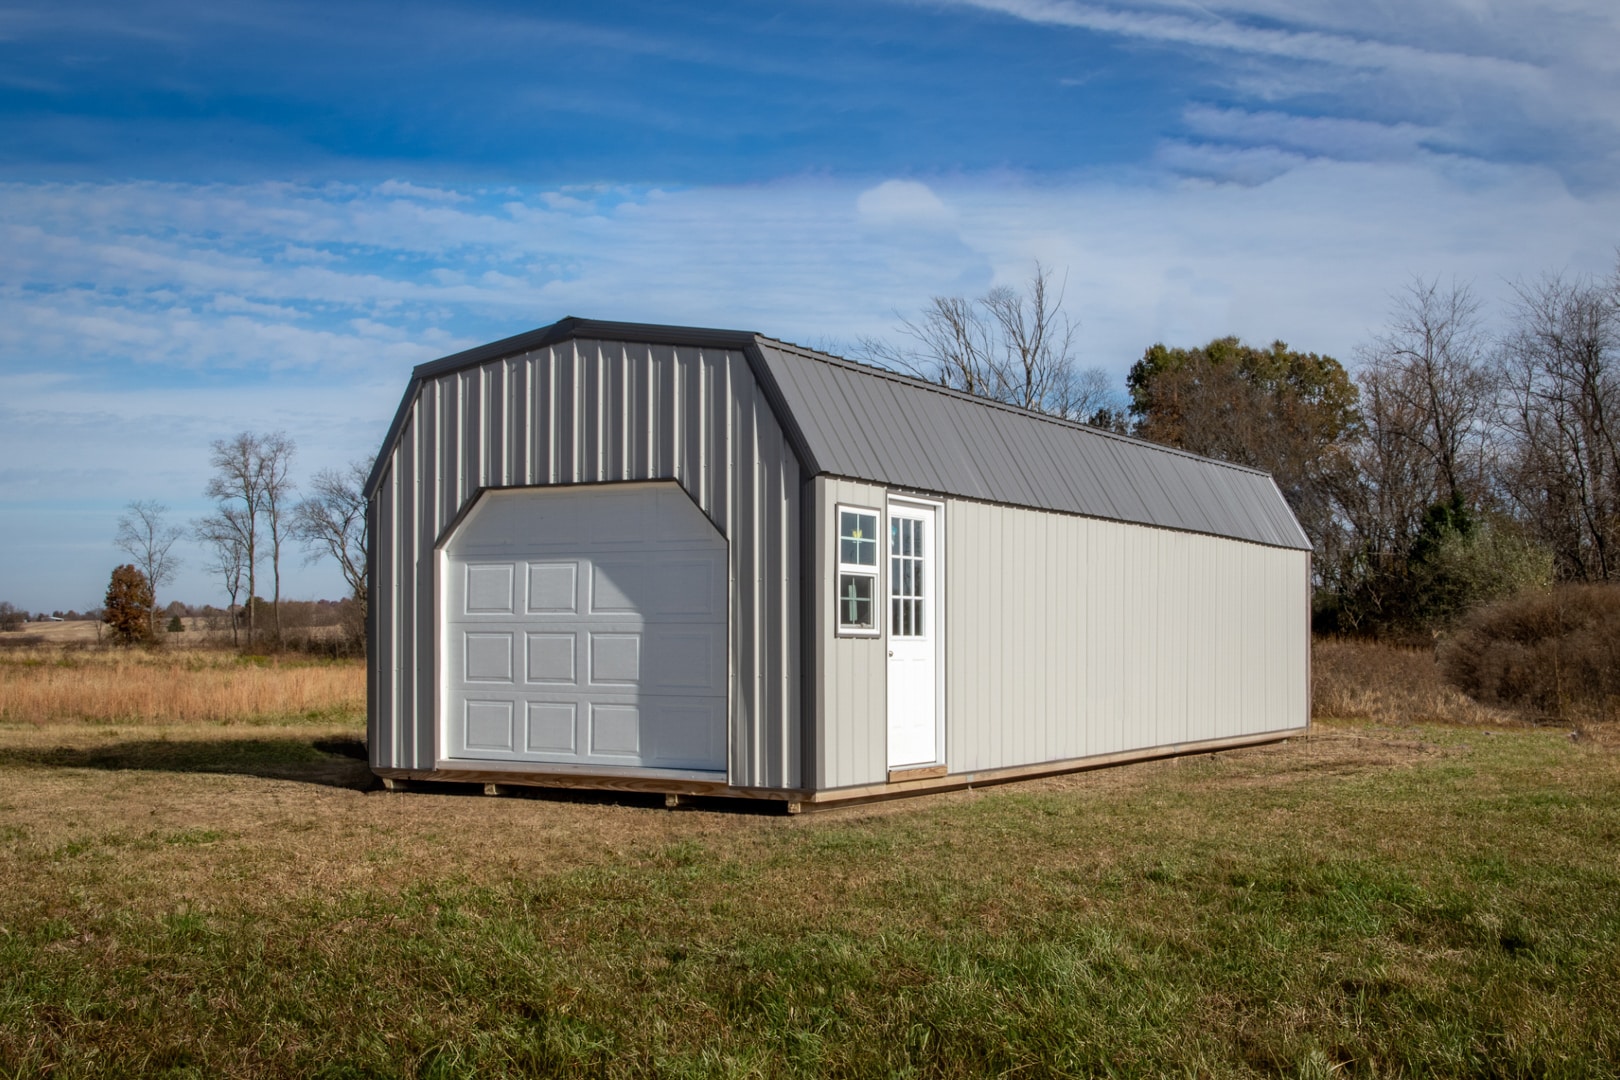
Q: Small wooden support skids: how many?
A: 4